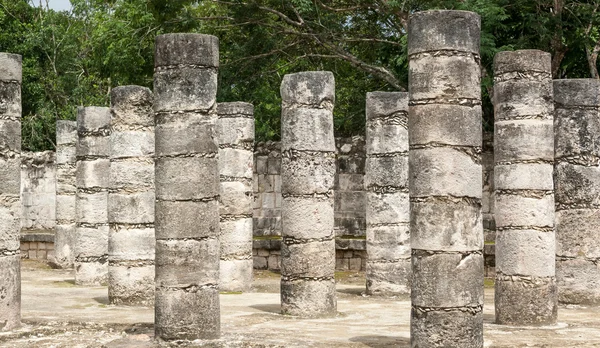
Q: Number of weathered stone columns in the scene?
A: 11